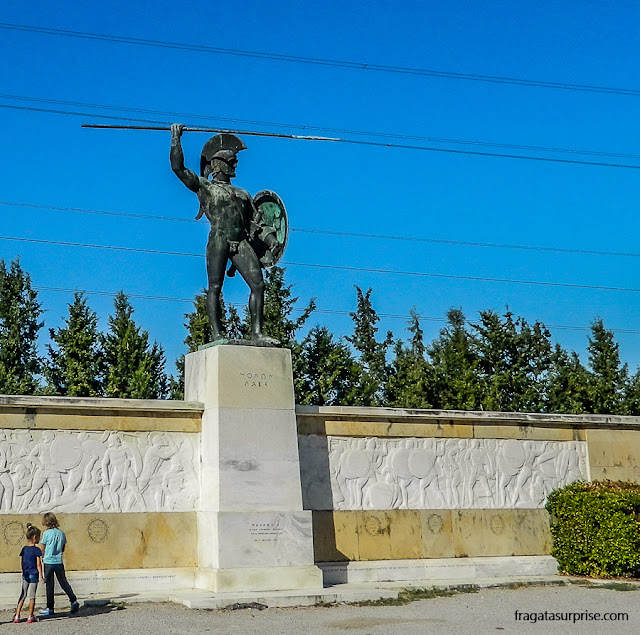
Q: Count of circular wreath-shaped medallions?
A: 5